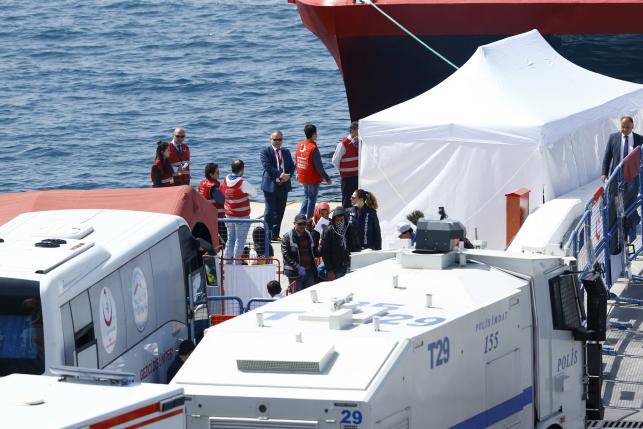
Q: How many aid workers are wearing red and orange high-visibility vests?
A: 6